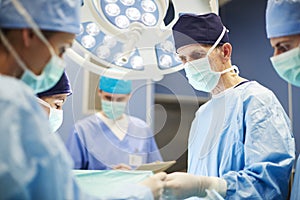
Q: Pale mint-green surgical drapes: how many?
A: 1